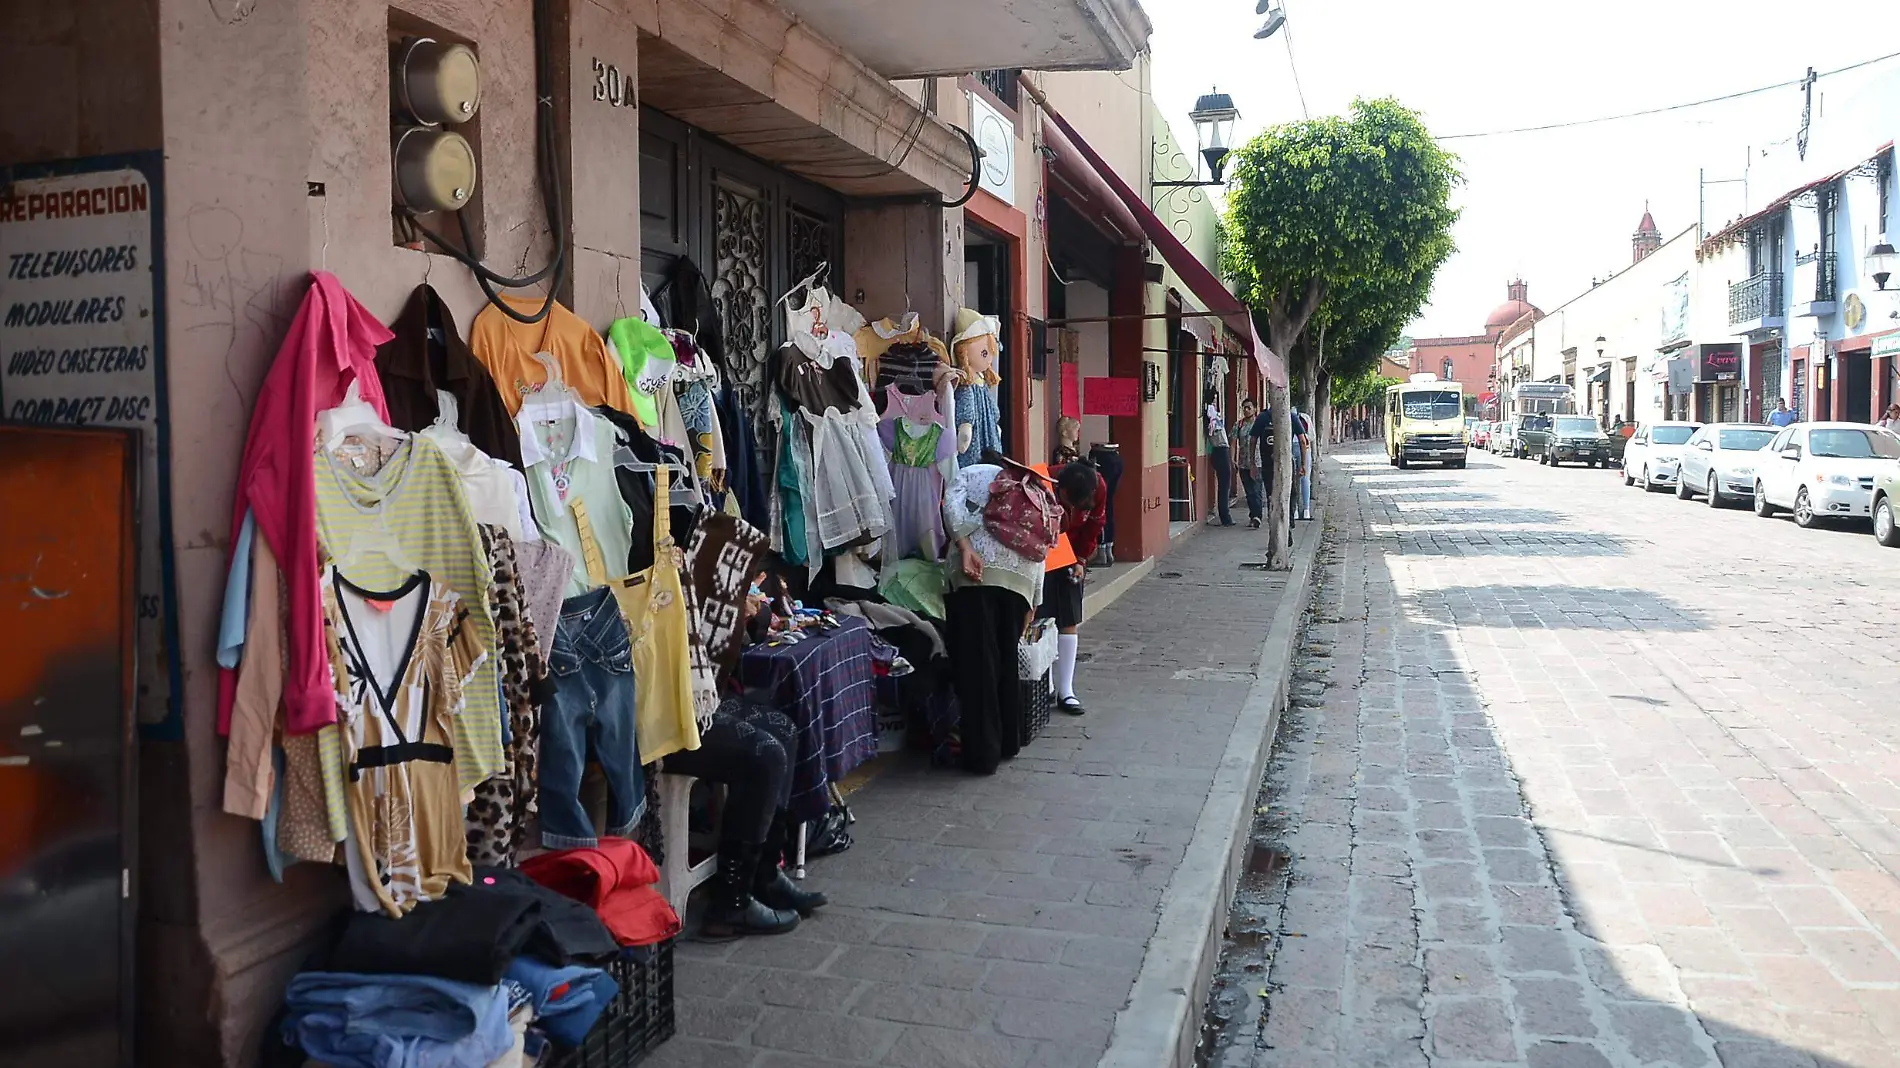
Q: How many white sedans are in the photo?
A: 3